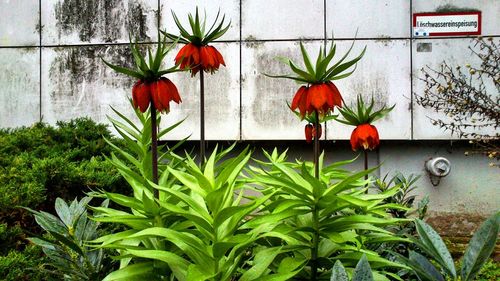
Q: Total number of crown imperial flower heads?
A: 5